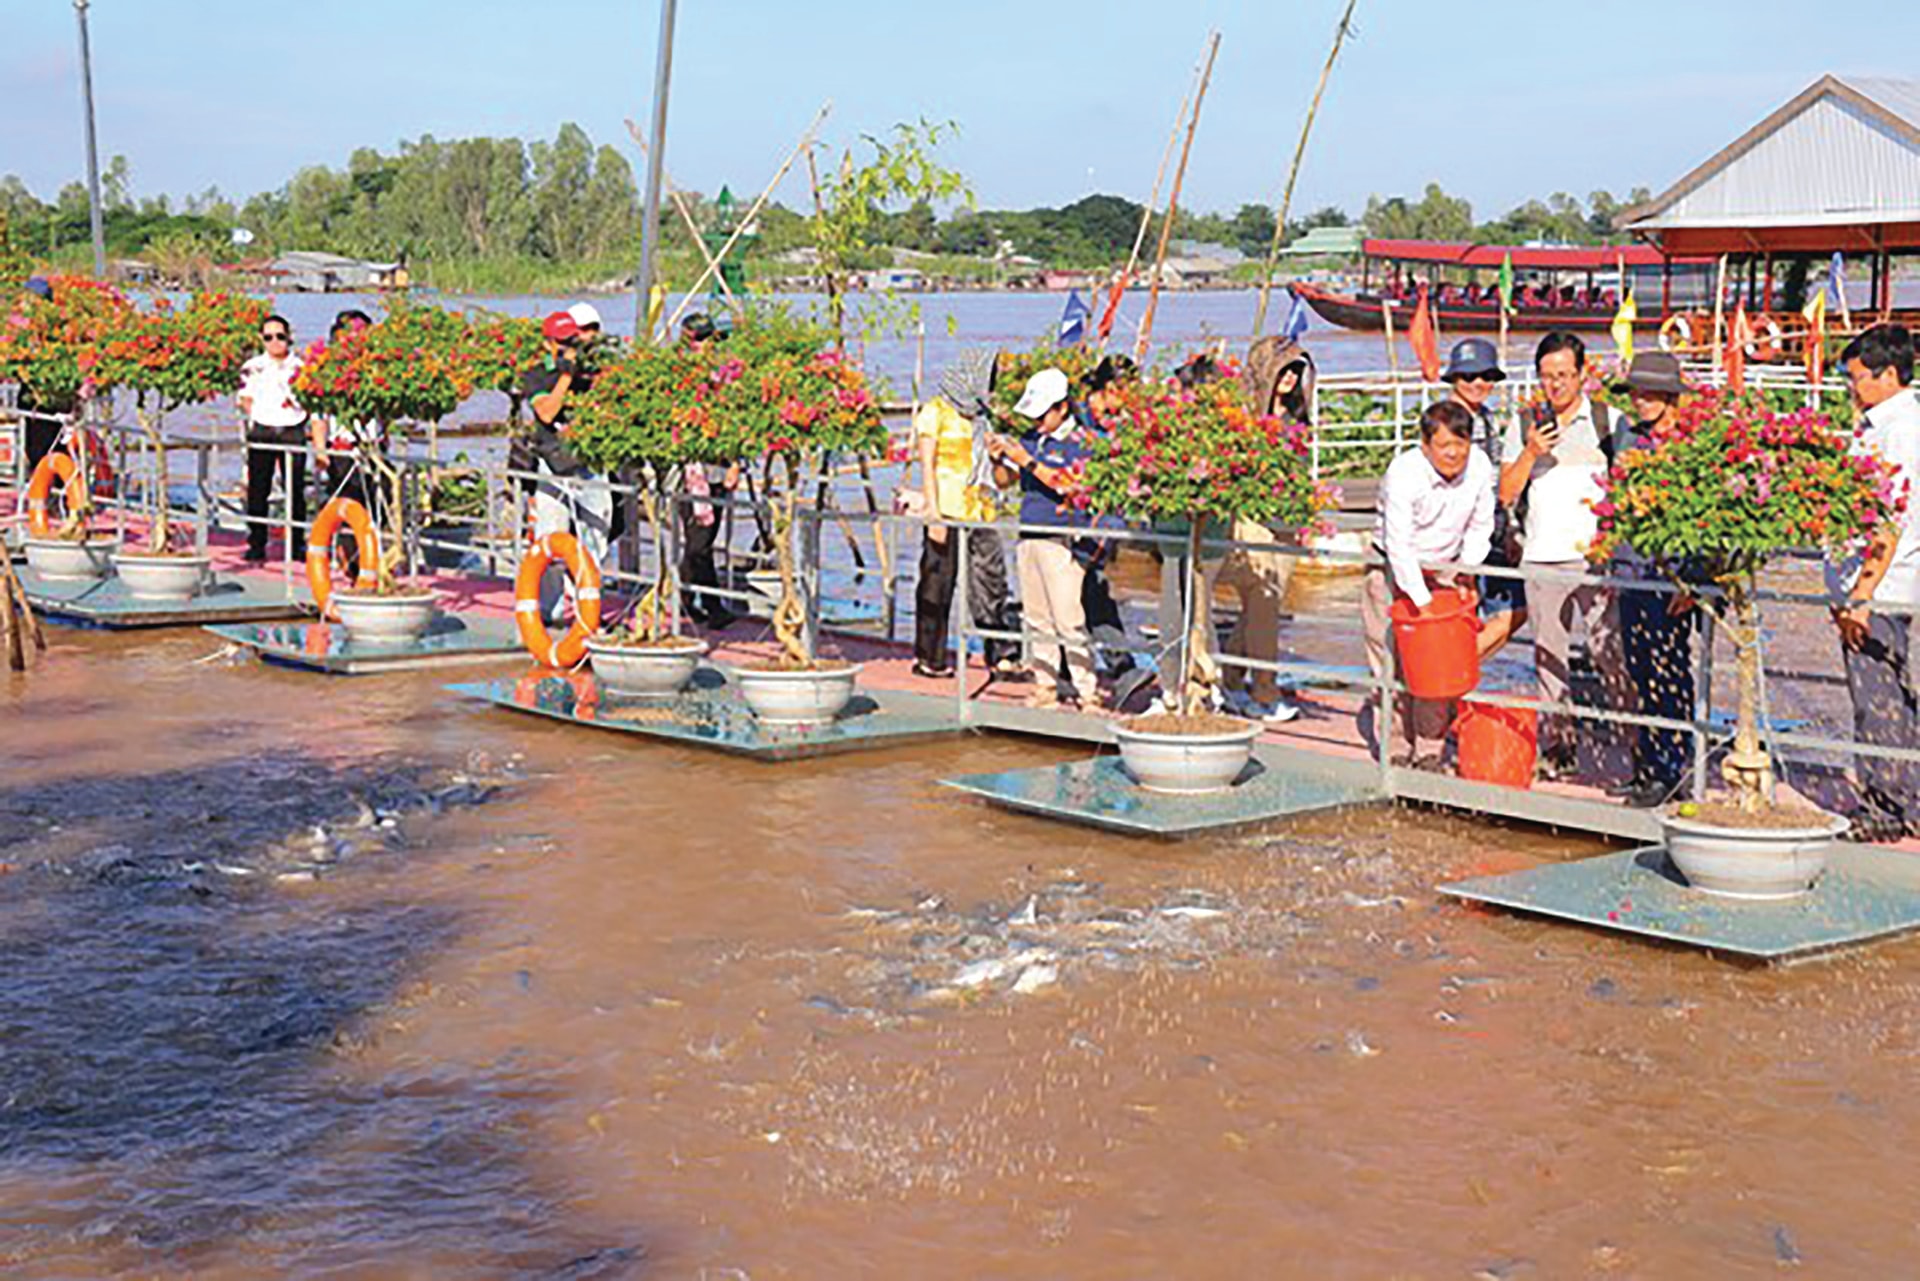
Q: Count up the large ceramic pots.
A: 7